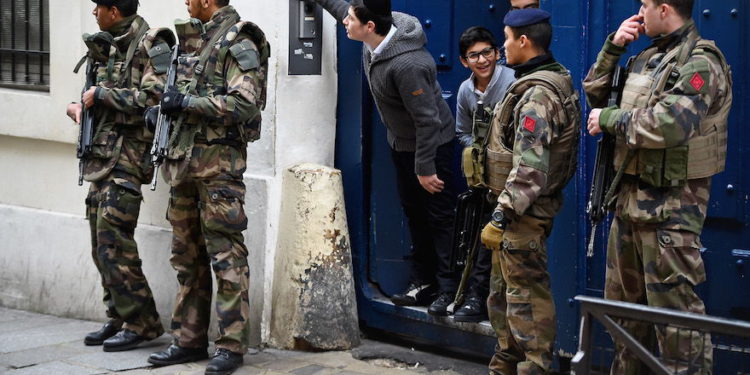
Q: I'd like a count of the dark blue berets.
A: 1